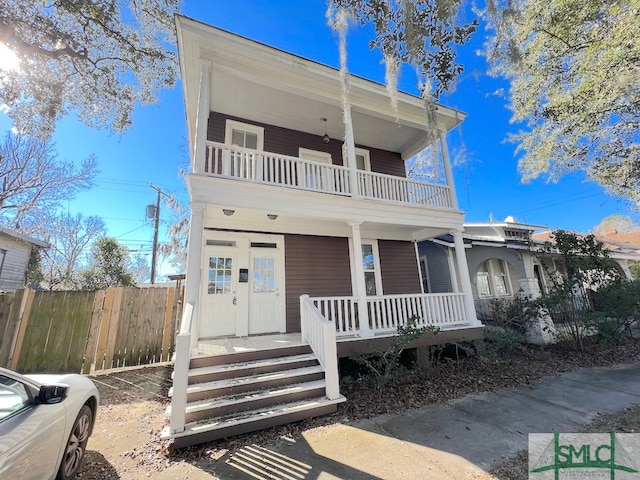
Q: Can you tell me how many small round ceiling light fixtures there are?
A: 2